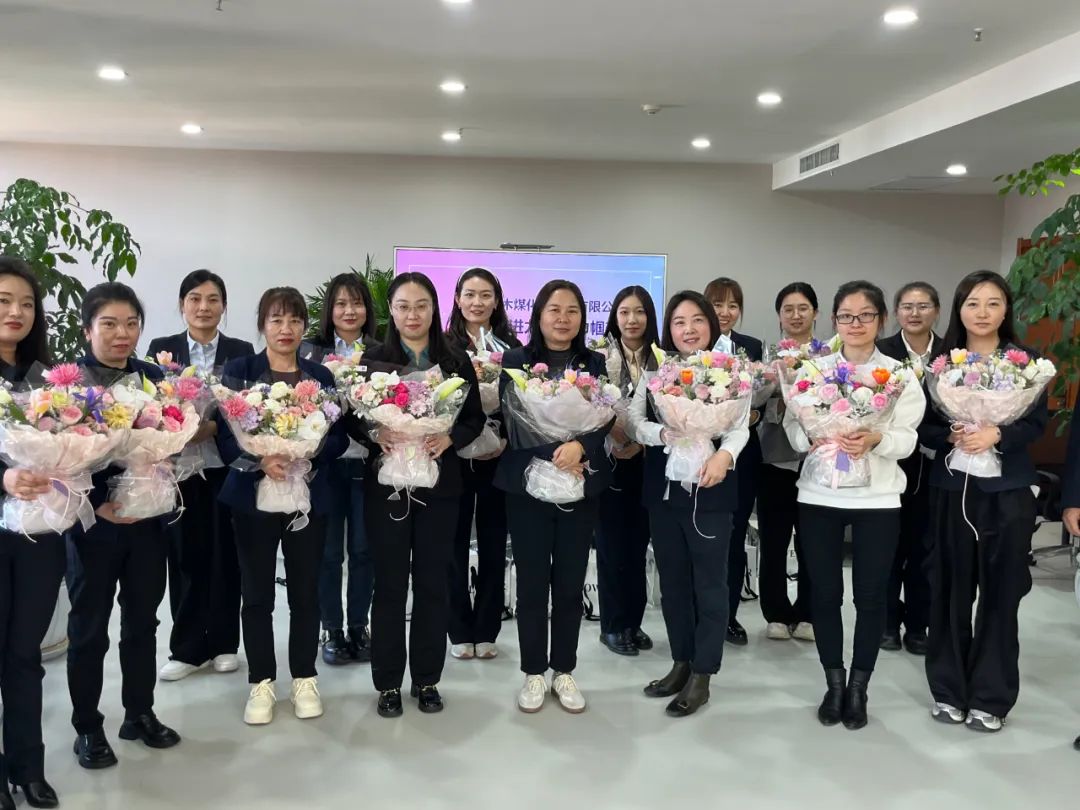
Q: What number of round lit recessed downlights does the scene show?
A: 9